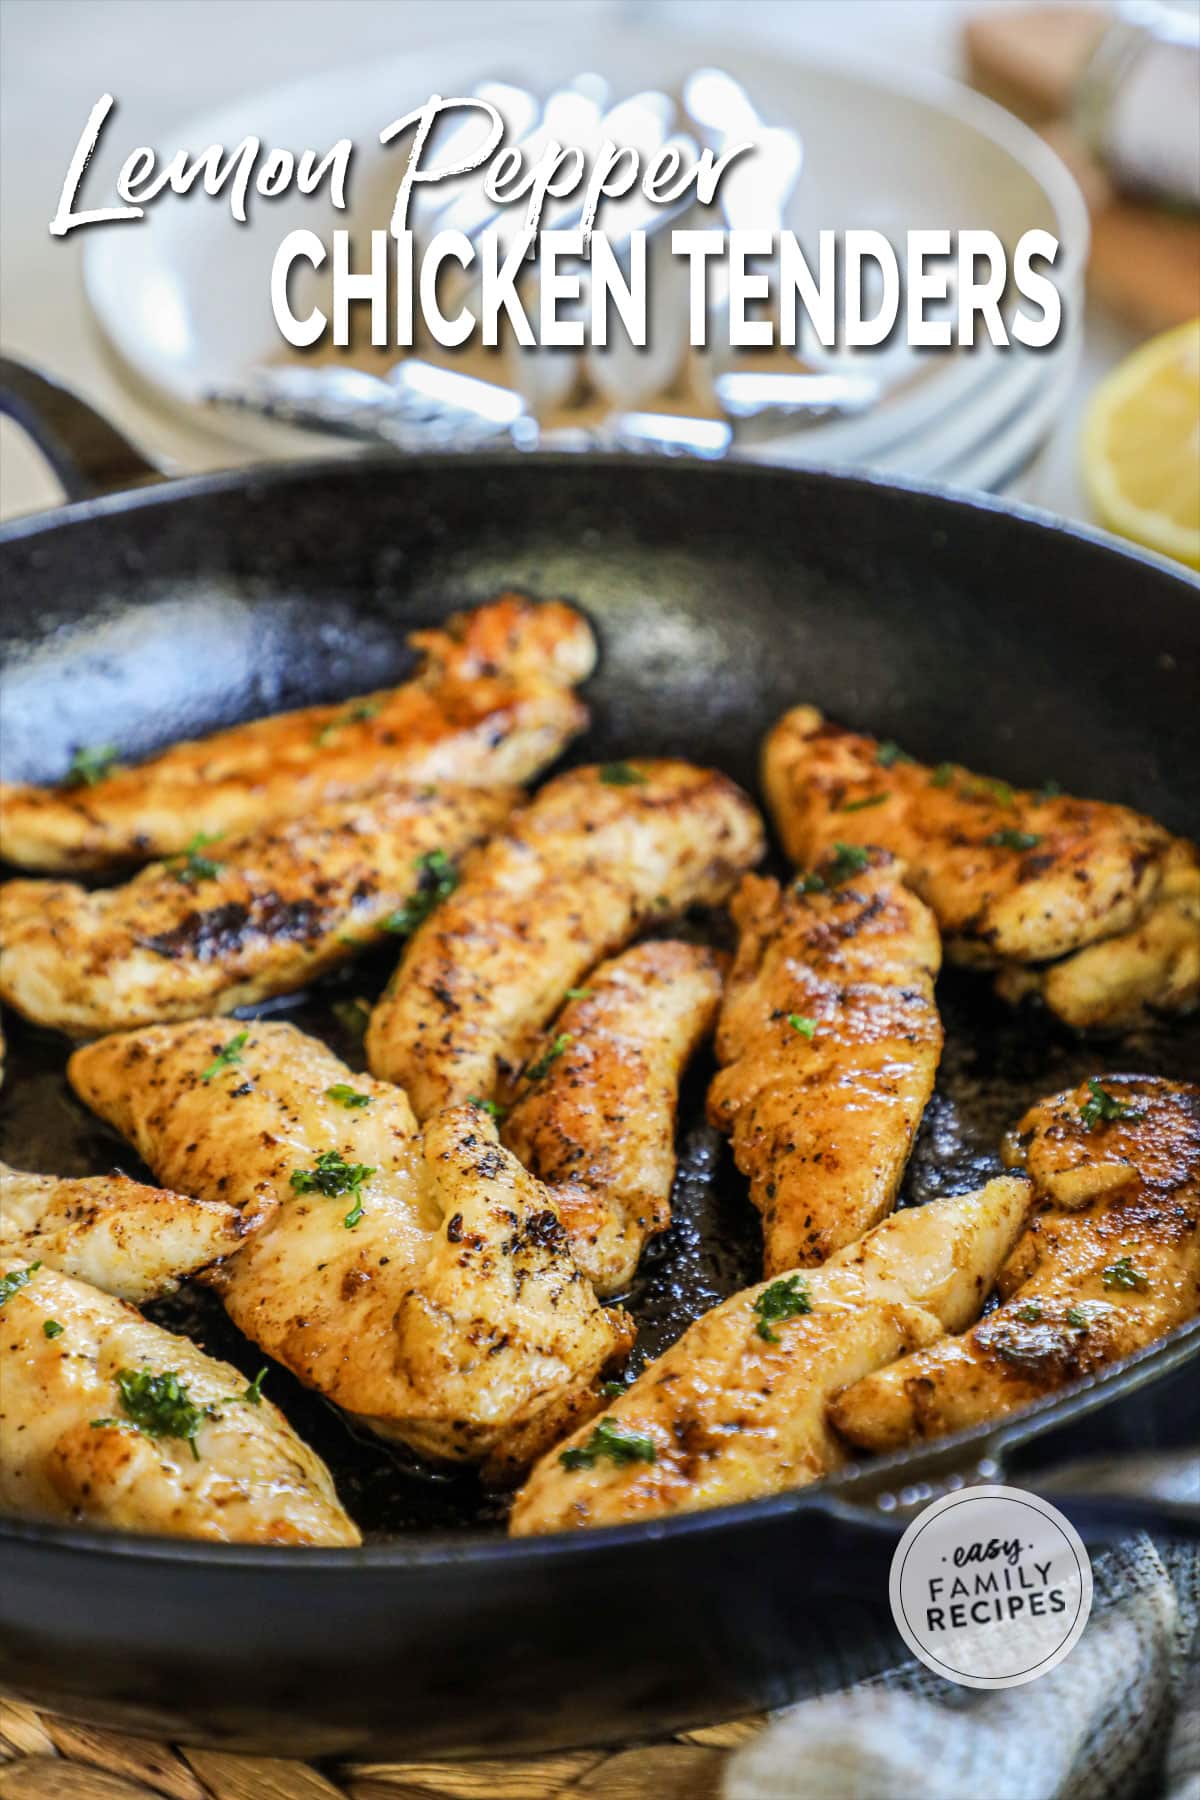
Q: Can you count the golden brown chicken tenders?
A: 11